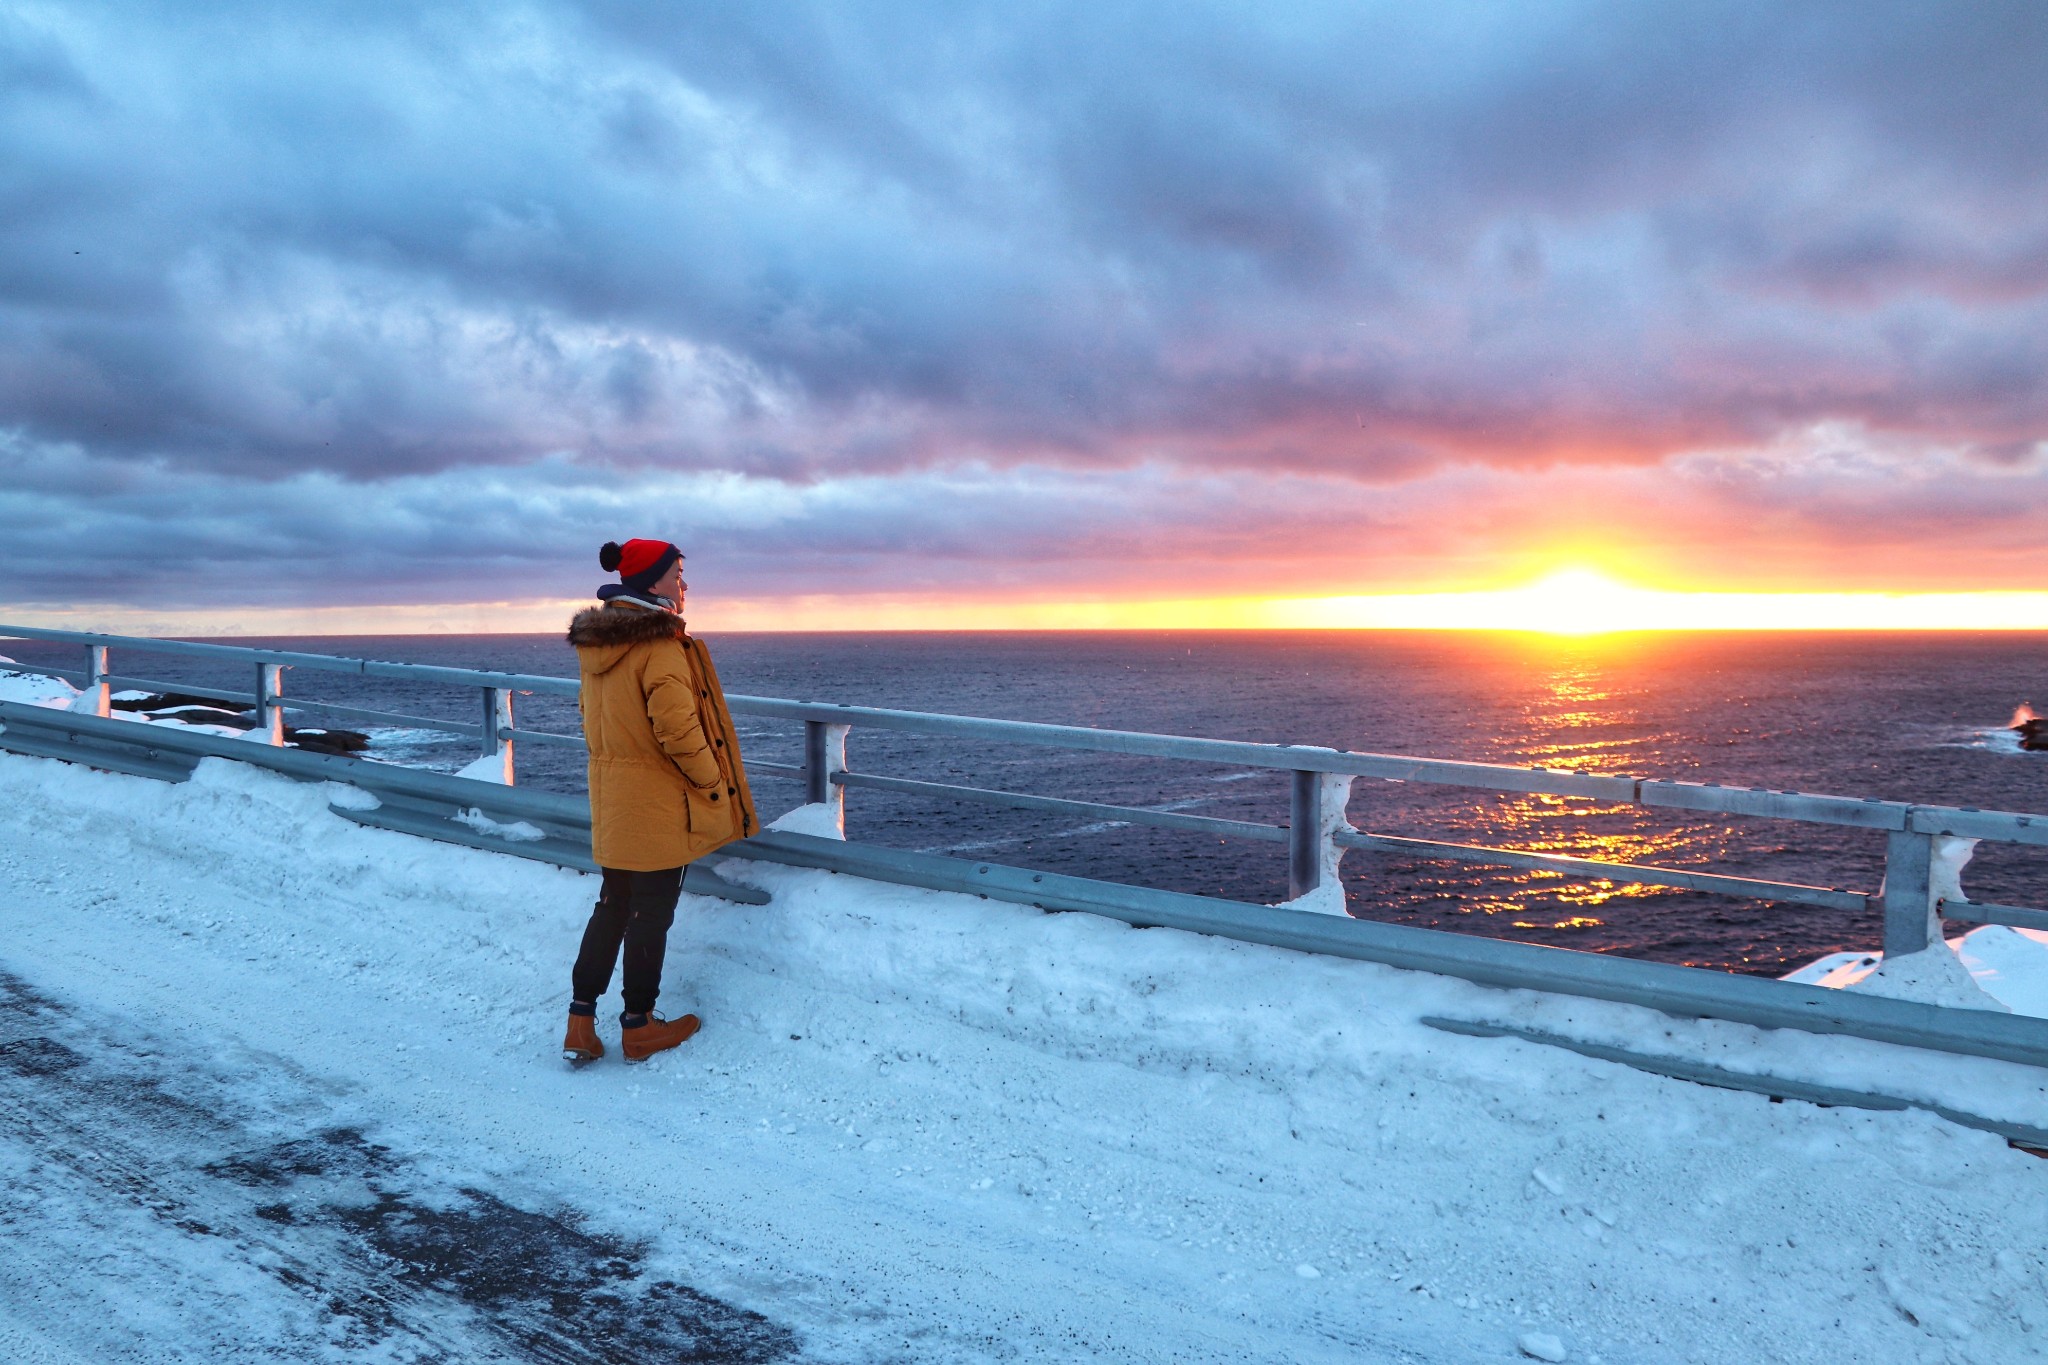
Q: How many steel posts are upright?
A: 6